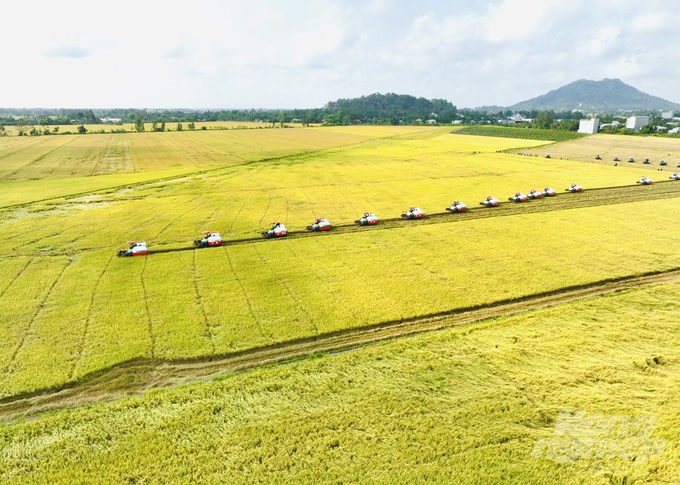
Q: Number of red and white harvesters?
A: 14